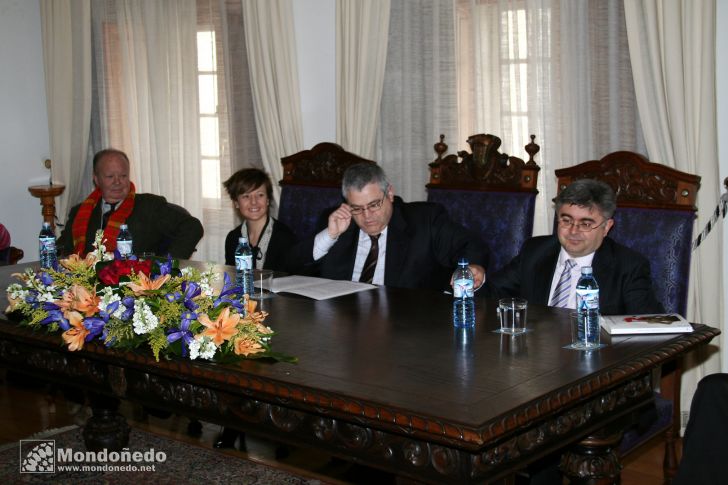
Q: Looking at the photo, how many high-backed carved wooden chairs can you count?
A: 3